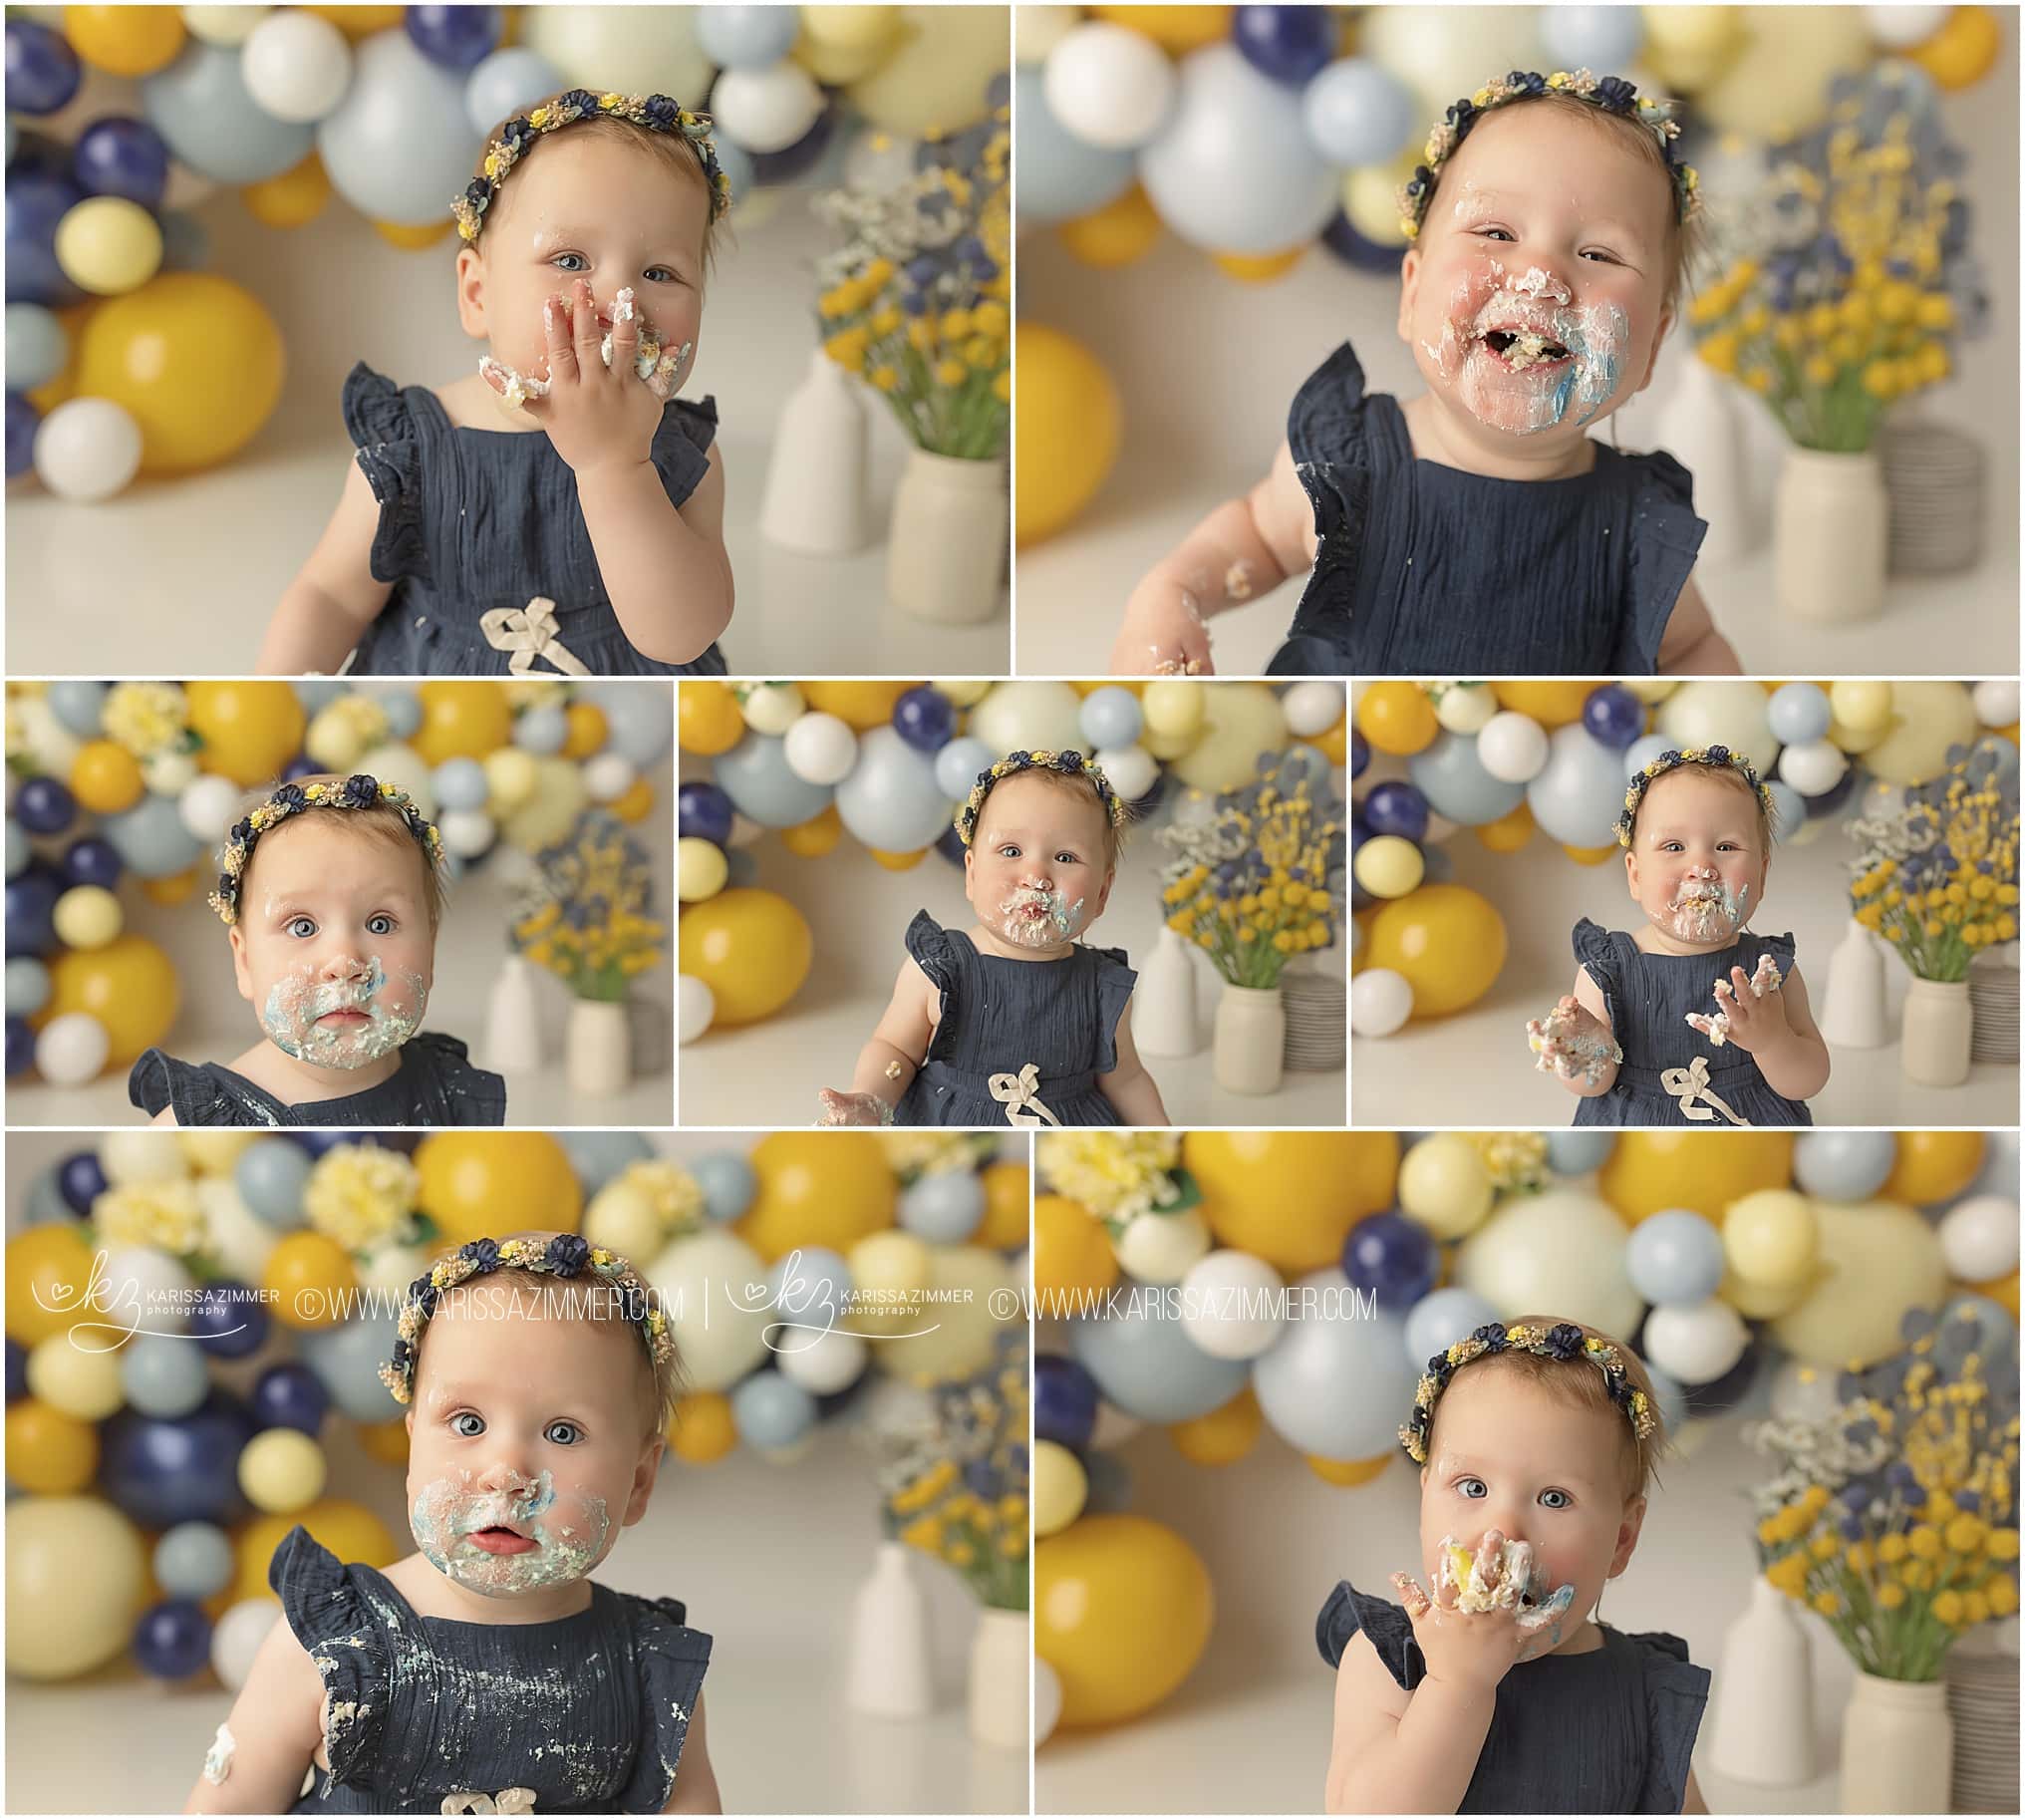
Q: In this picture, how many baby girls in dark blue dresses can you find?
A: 7